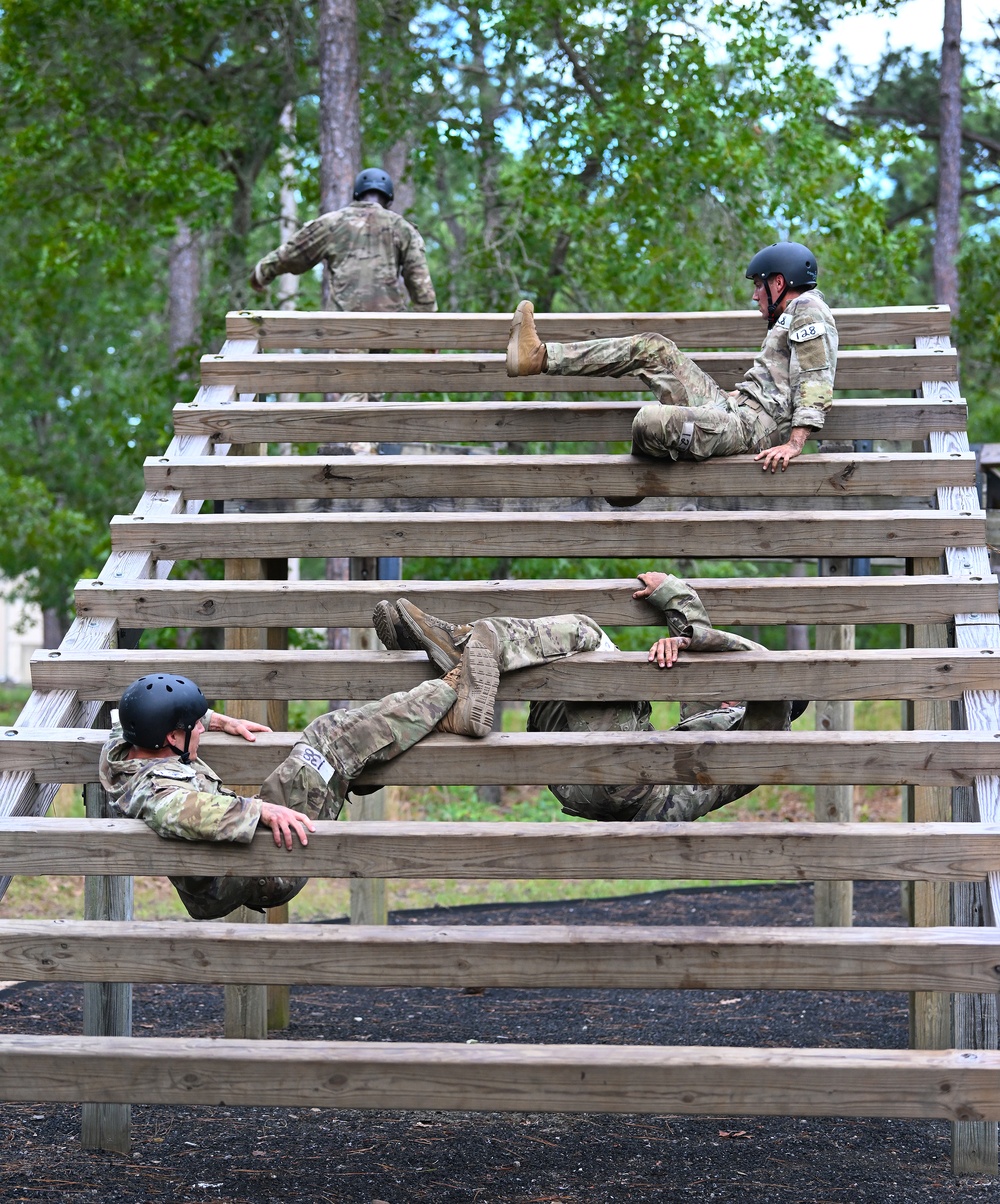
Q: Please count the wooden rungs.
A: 11